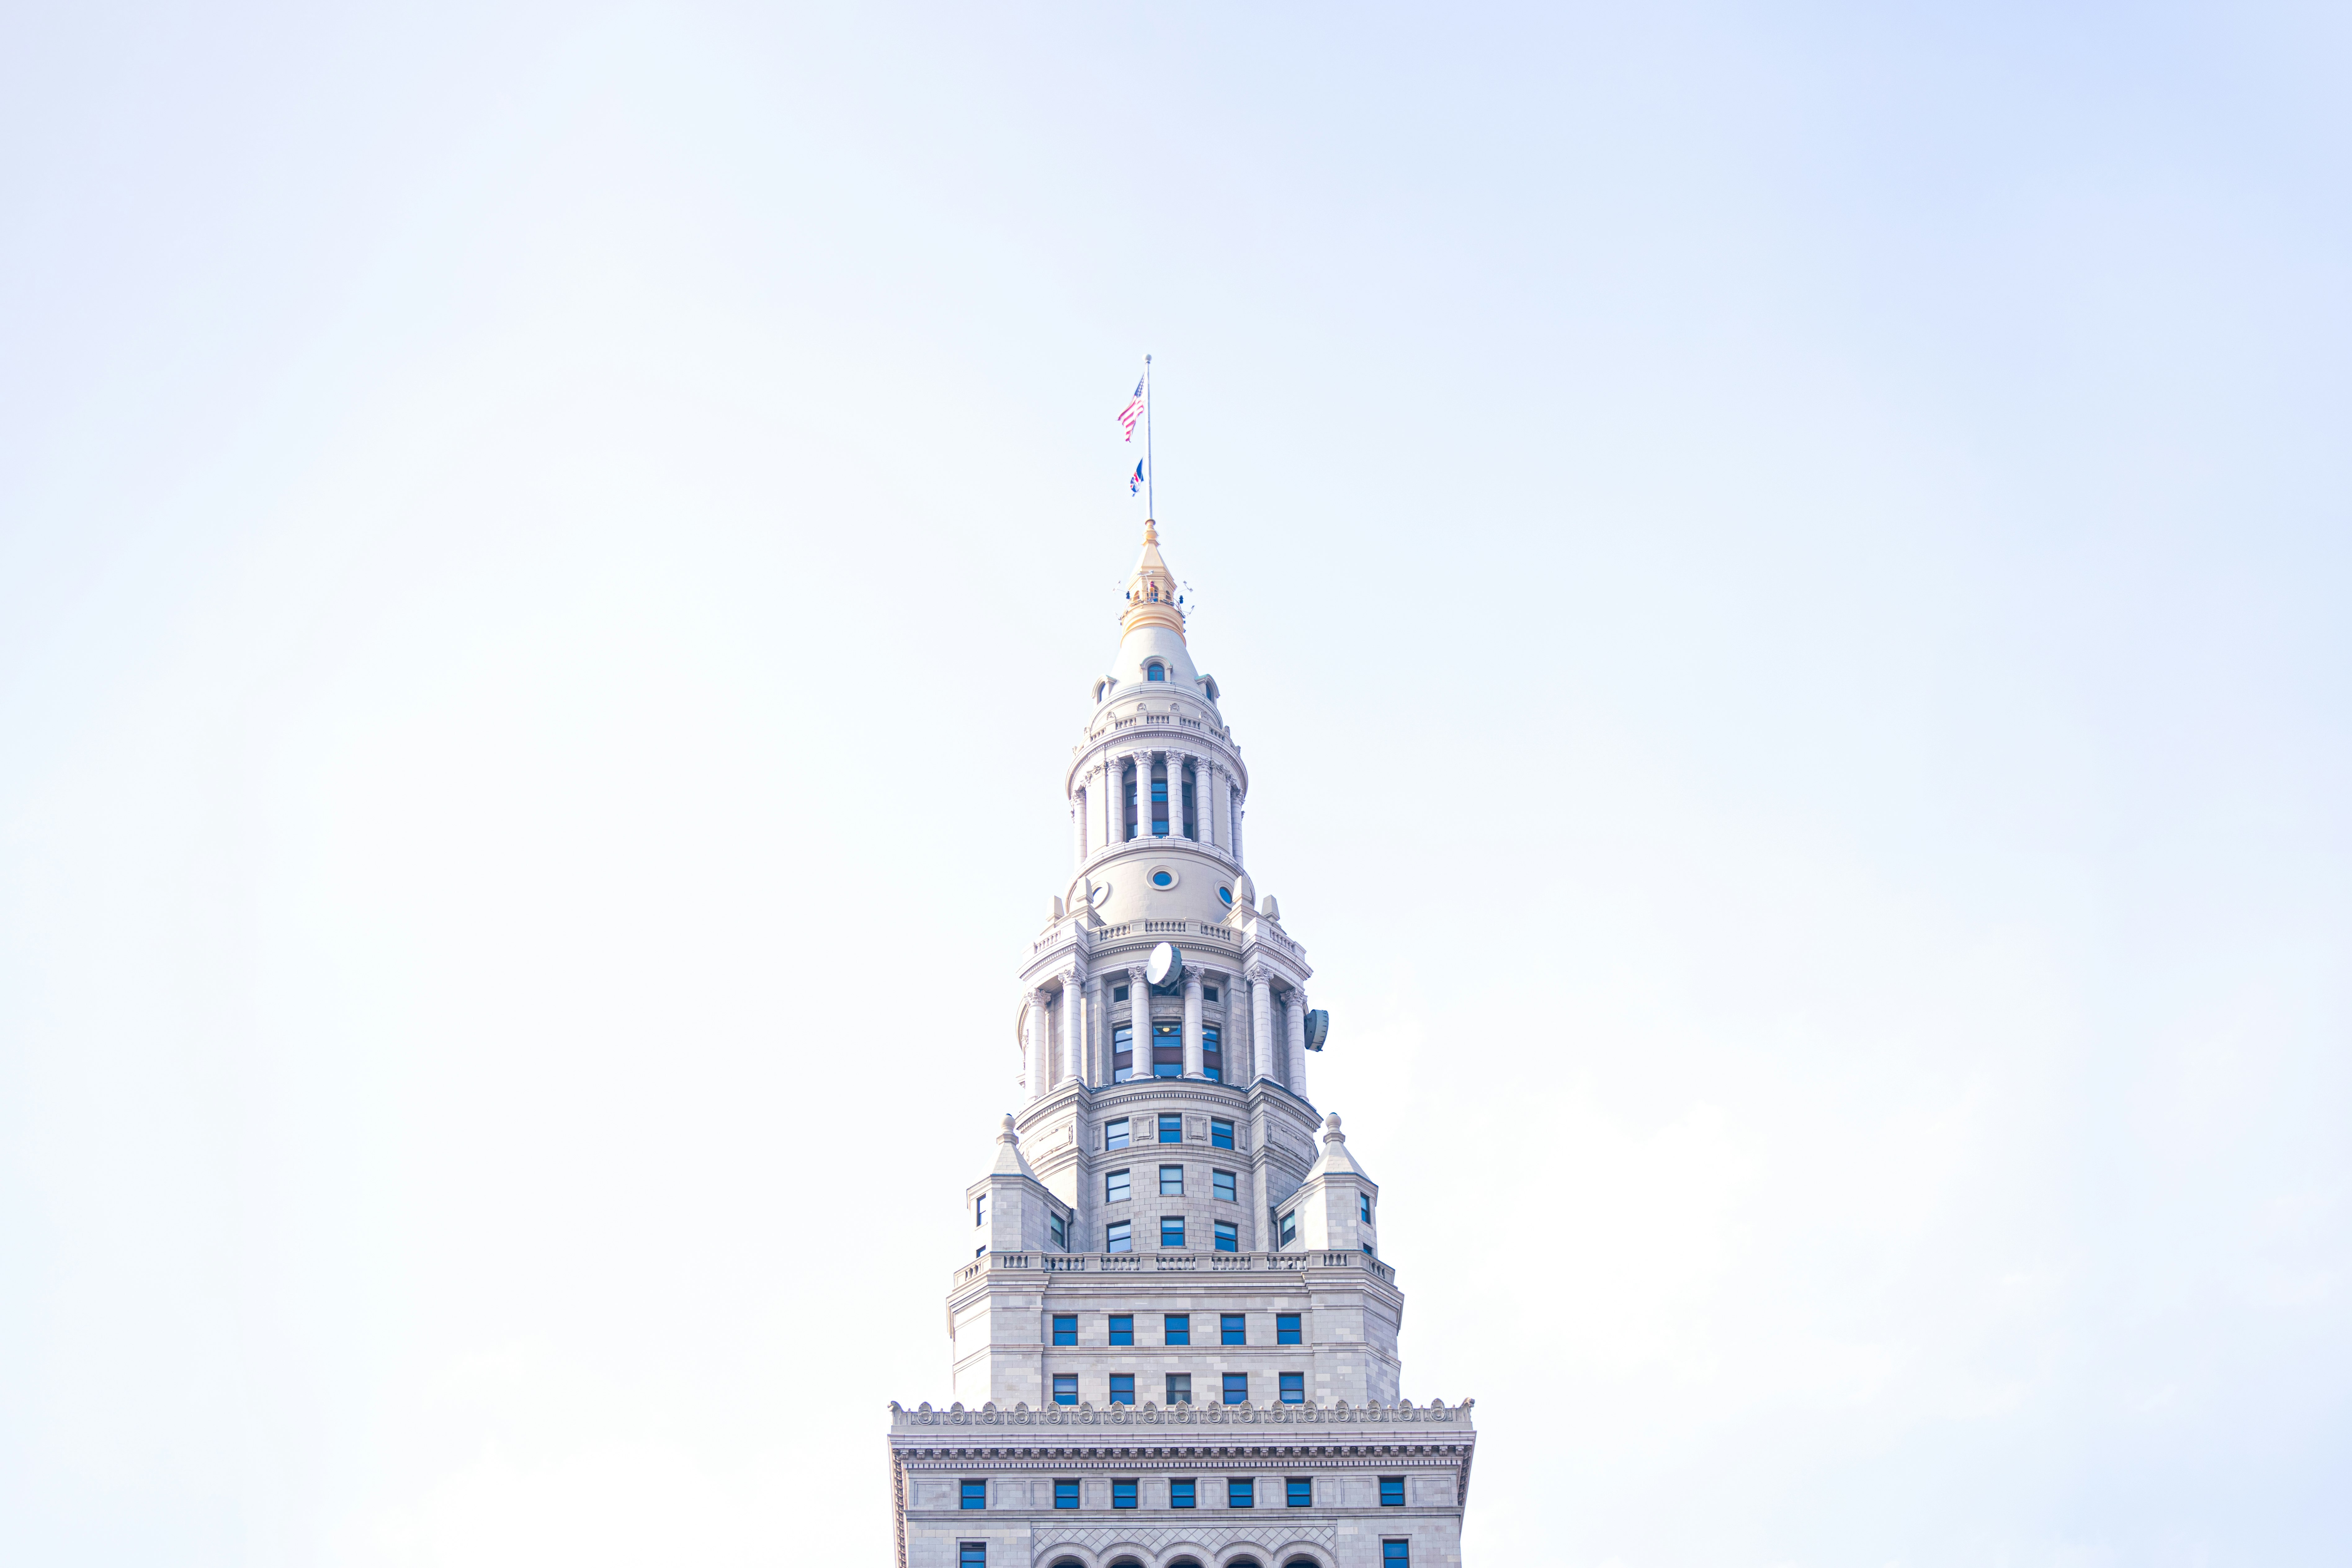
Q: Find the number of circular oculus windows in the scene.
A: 3